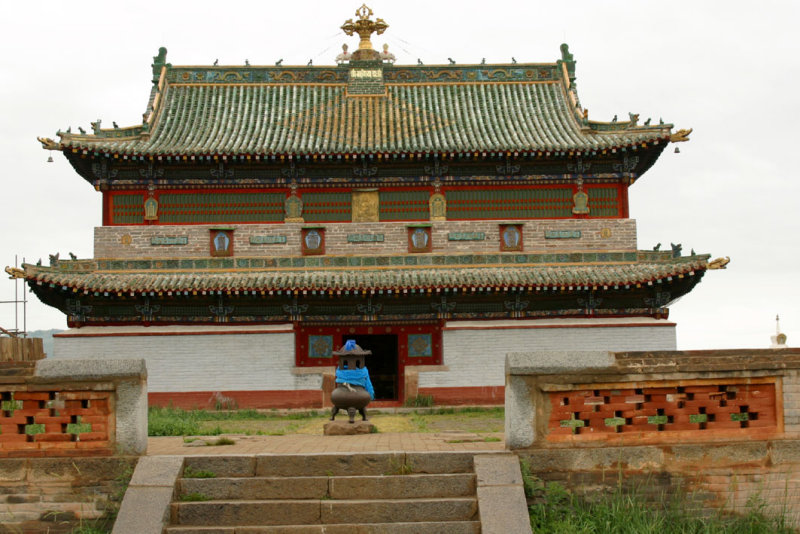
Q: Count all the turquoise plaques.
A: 5